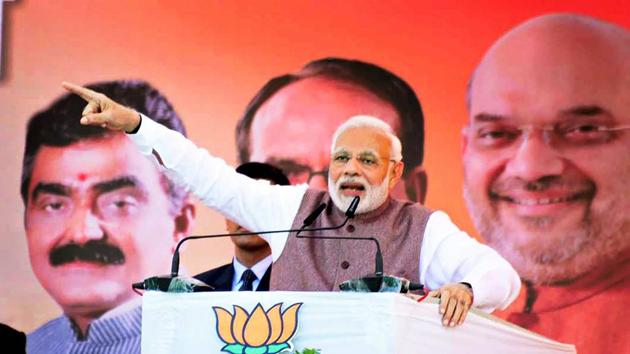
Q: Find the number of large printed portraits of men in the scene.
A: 3